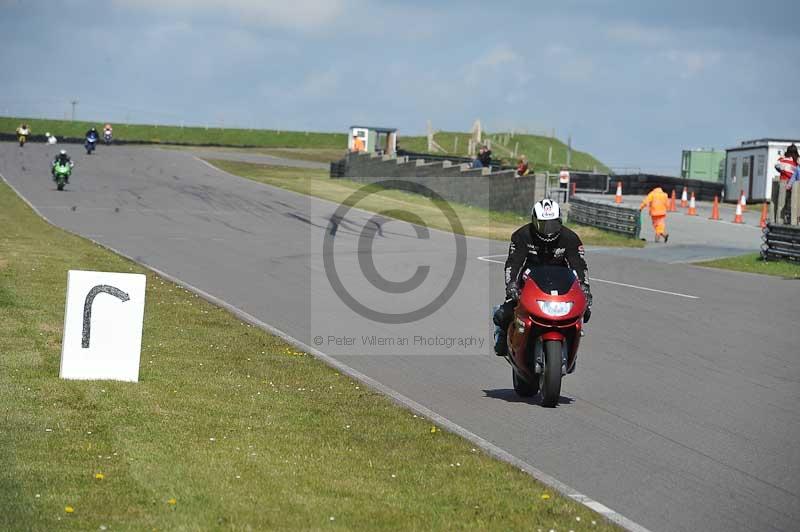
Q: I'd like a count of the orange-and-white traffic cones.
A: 5